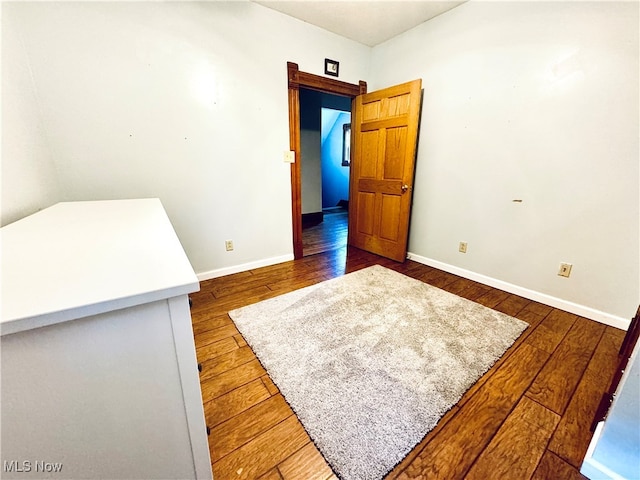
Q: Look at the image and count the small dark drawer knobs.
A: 3